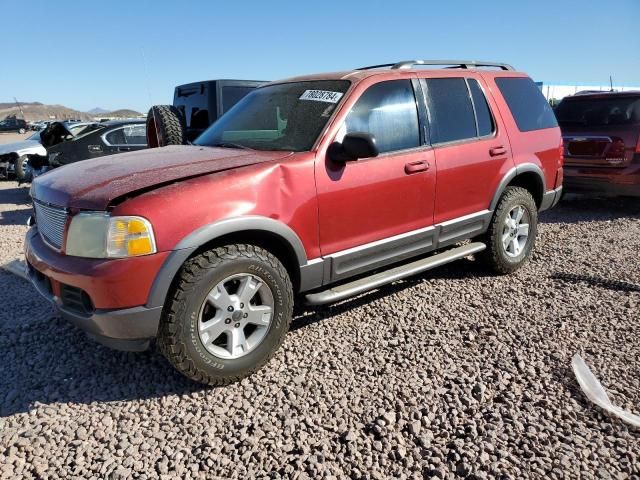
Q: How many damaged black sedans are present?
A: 1